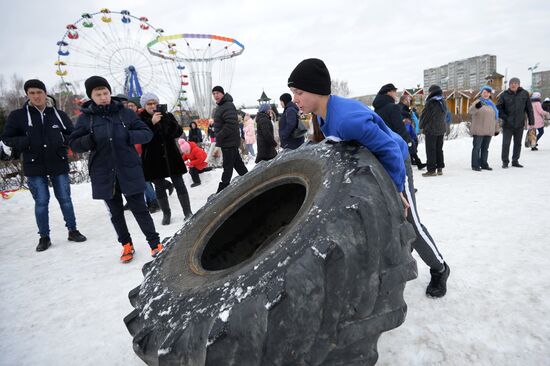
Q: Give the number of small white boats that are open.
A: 0